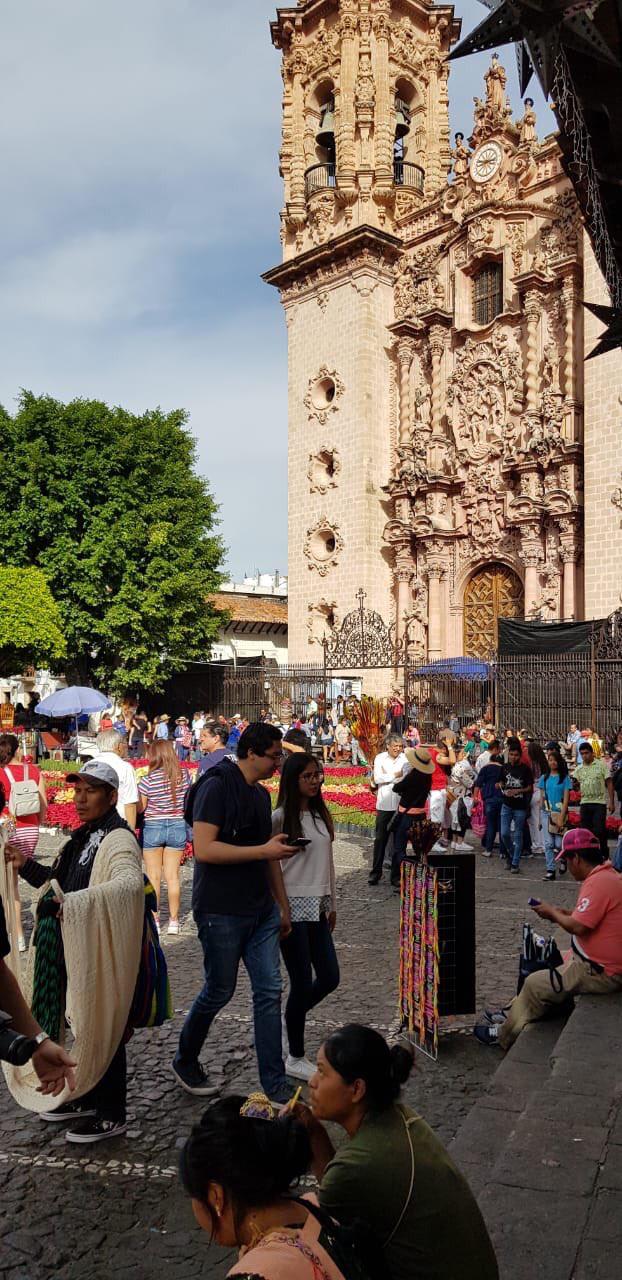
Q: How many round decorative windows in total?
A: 4